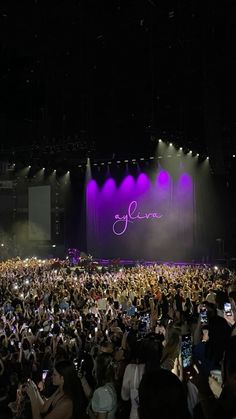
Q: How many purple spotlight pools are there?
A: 6